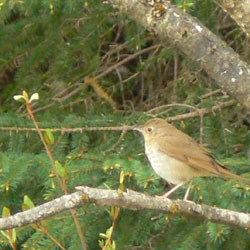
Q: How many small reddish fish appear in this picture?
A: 0